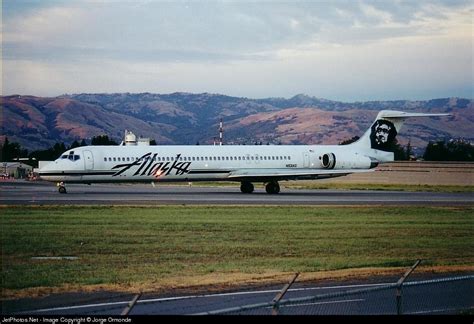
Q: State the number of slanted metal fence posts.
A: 3